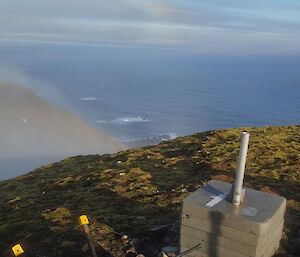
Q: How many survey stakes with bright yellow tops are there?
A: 2